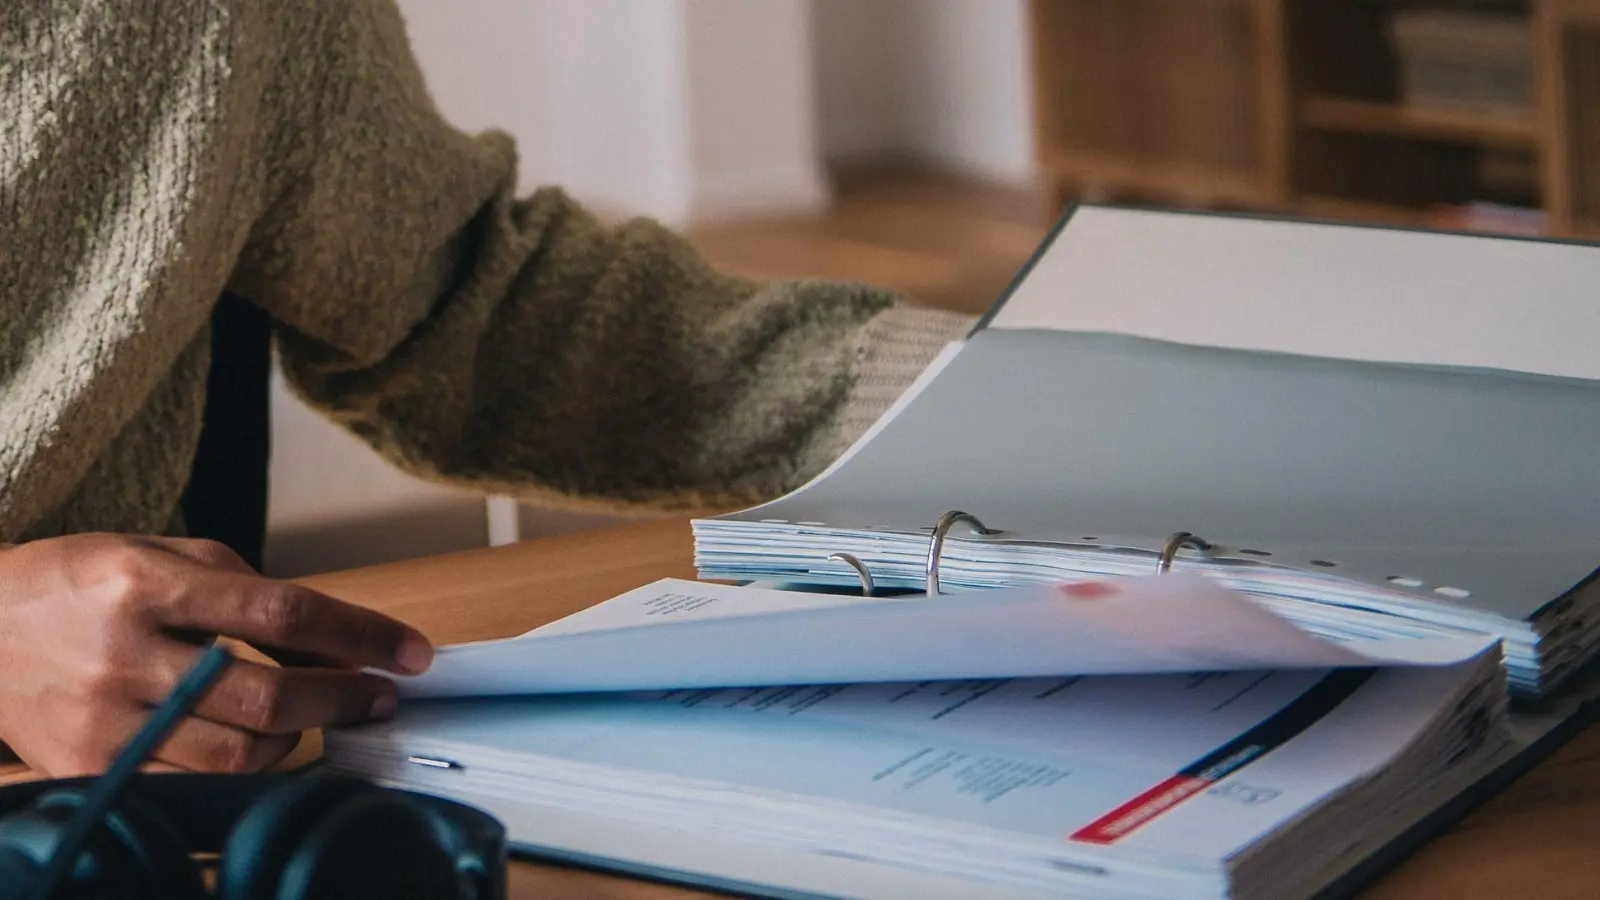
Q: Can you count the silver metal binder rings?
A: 3